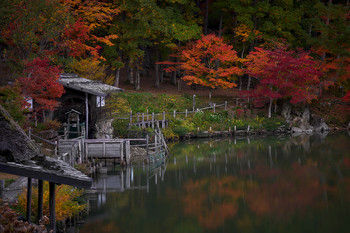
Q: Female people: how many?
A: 0